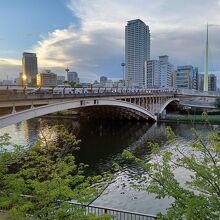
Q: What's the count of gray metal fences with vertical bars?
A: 1